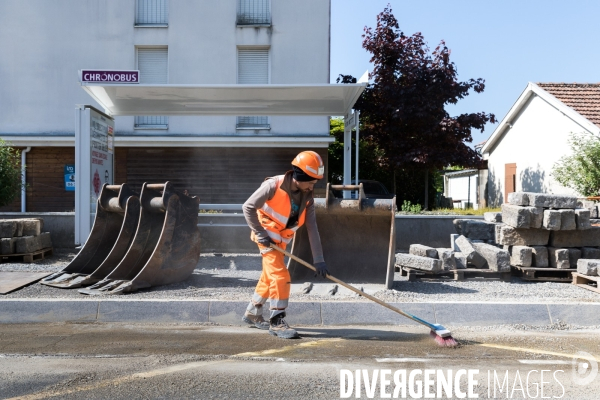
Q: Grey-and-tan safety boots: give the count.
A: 2